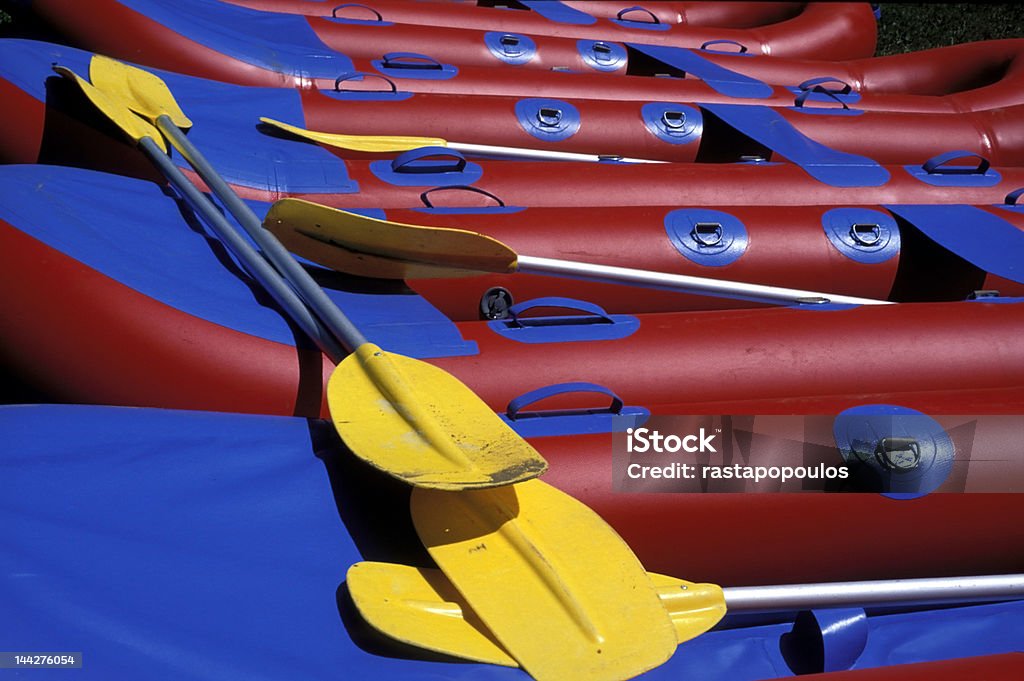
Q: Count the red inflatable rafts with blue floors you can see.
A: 5